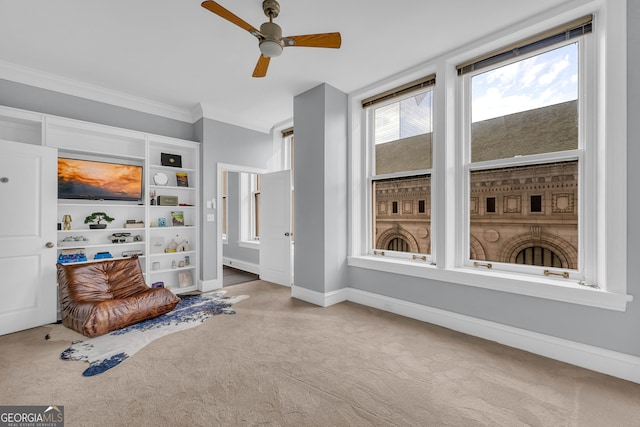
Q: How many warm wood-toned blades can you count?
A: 3